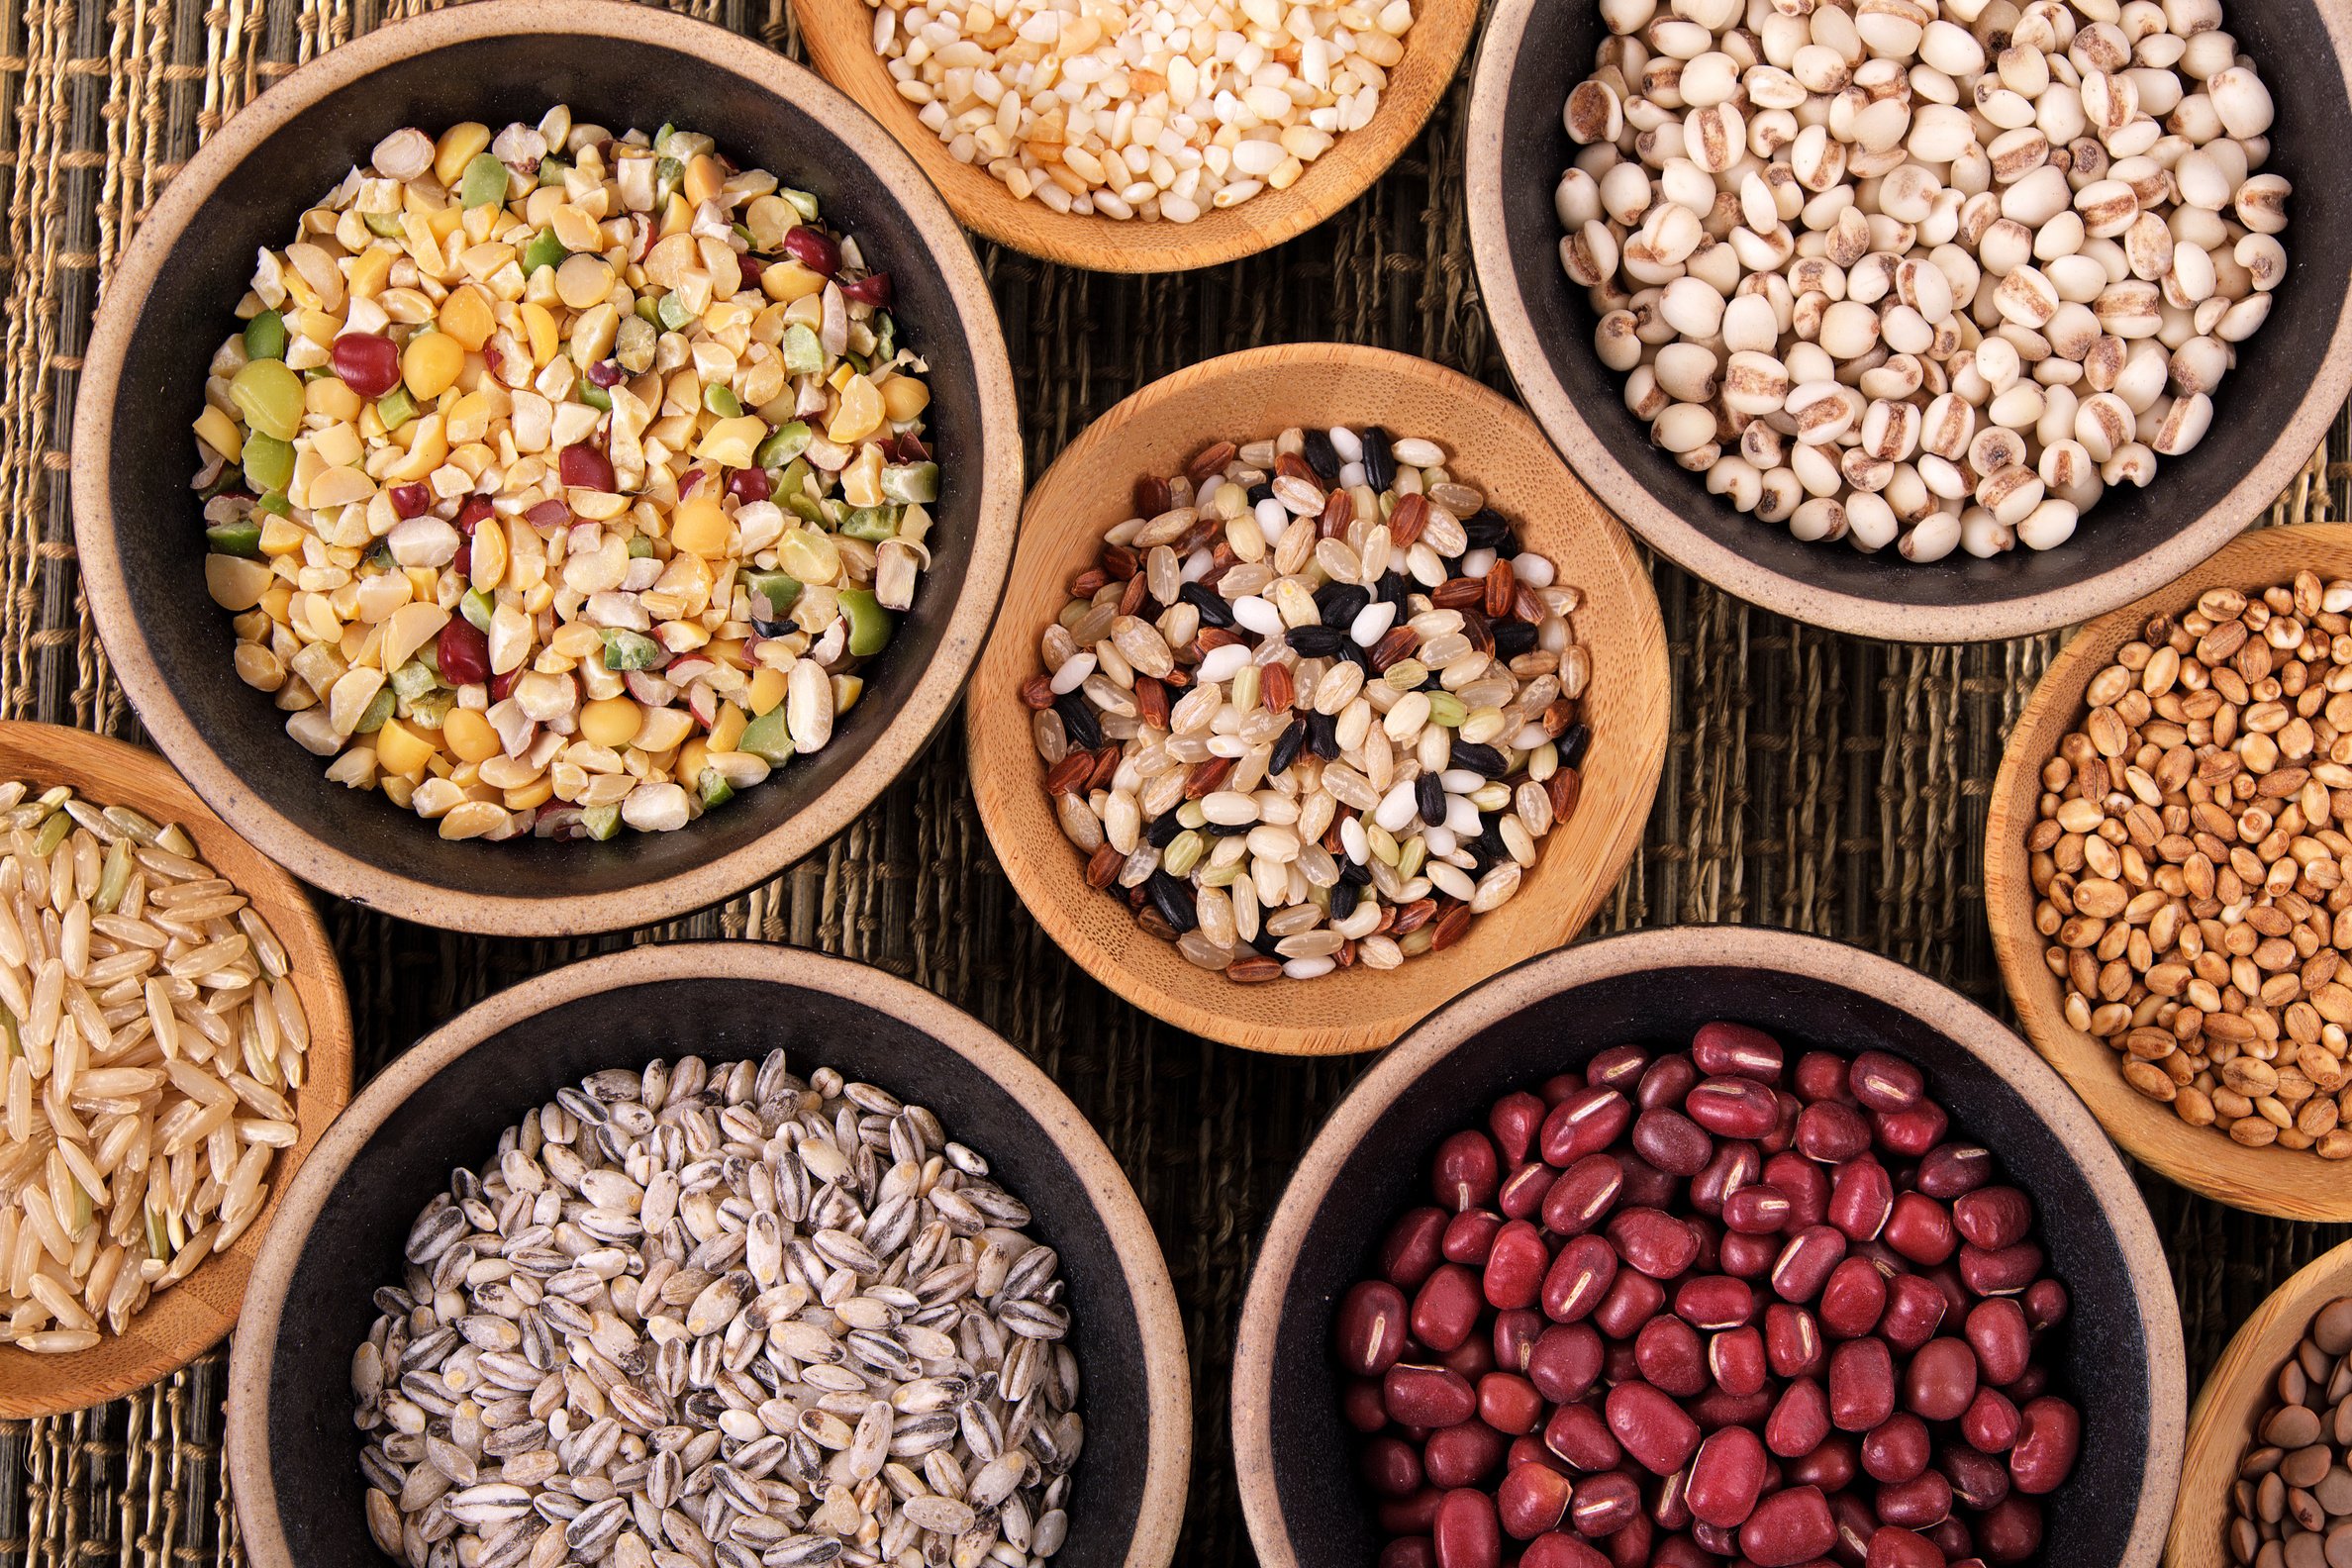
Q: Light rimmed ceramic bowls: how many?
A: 4